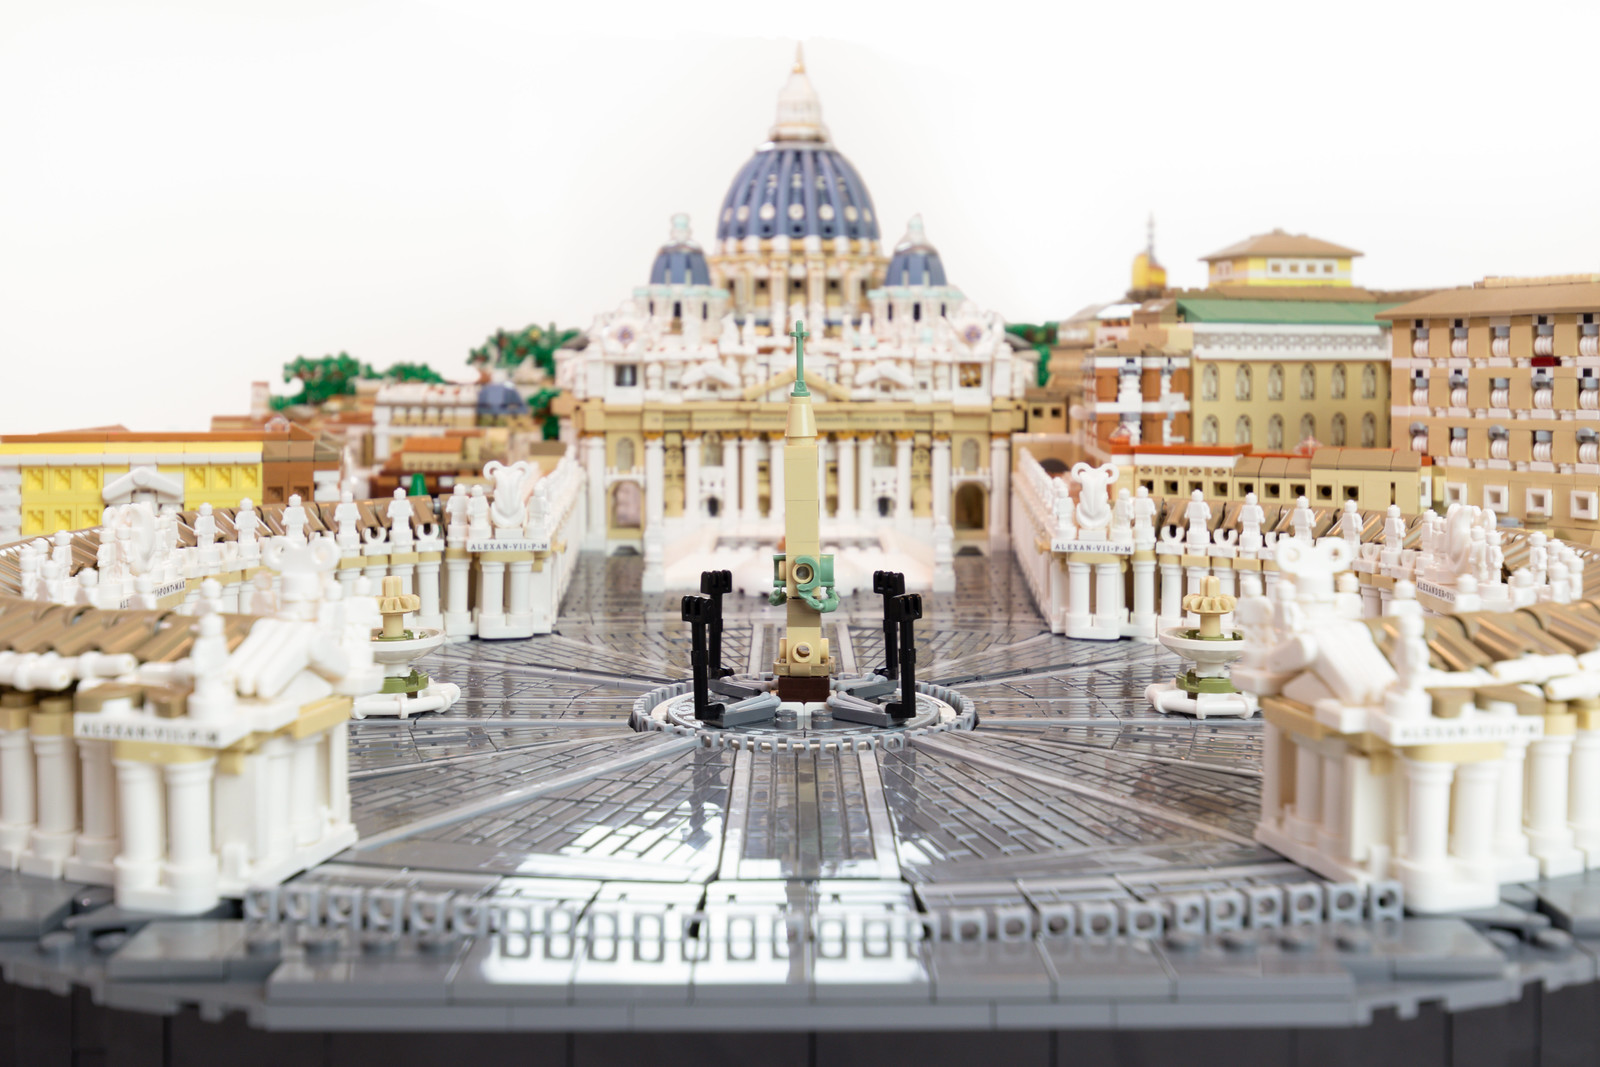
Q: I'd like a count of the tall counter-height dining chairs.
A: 0